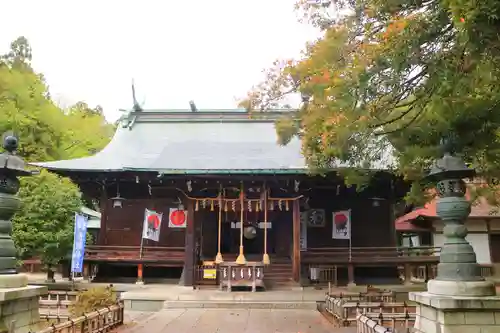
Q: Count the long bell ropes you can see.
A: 3